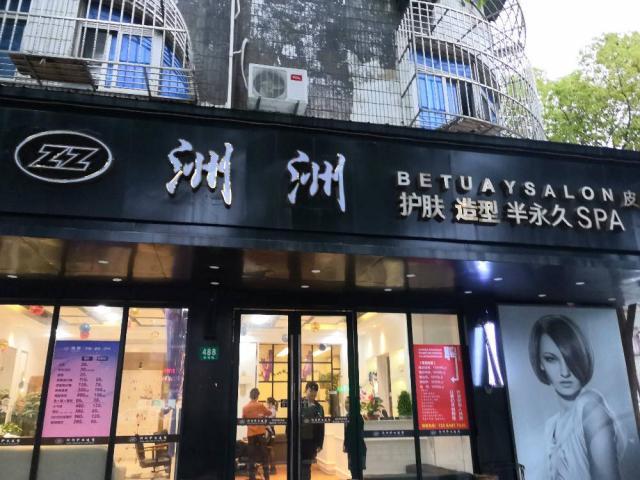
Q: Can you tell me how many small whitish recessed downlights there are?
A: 14